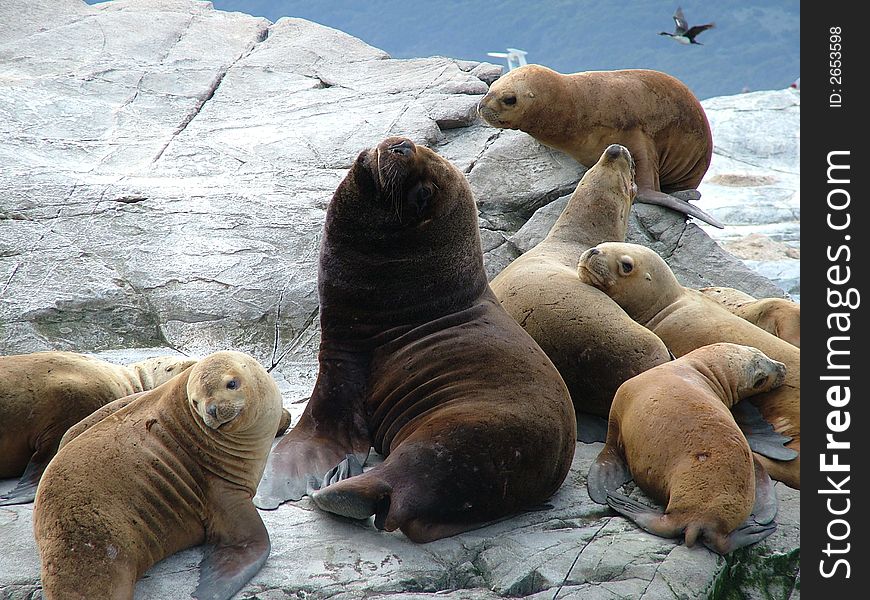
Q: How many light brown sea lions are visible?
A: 7